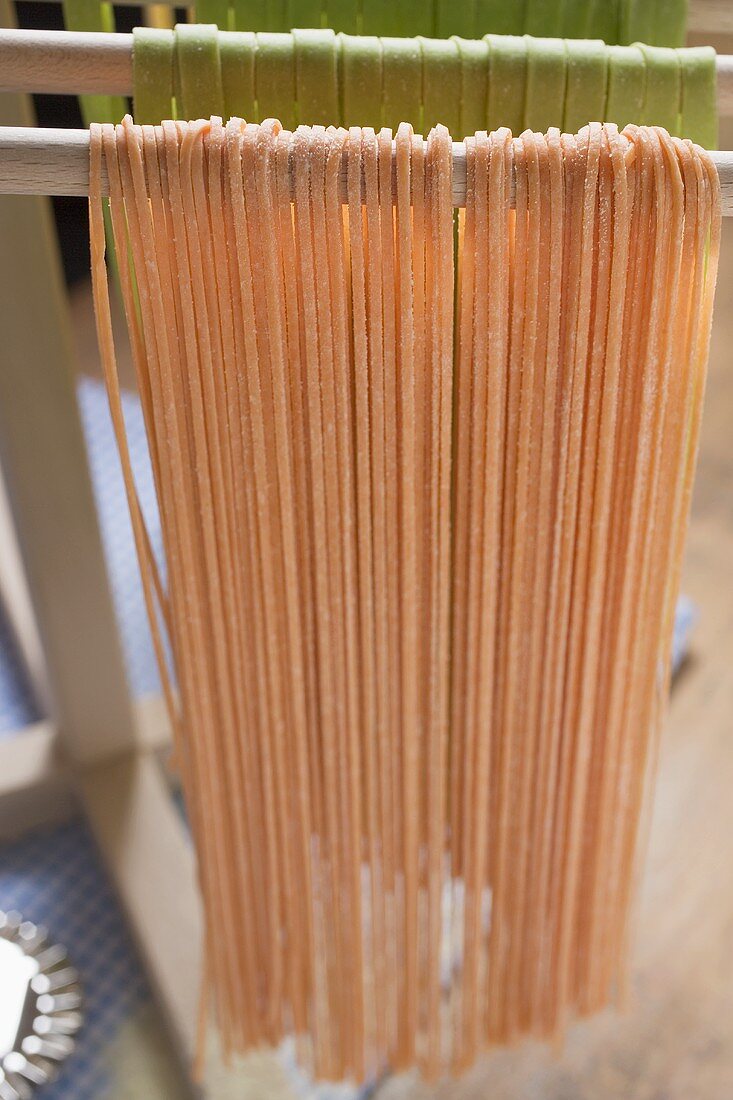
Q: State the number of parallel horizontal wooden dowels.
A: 2